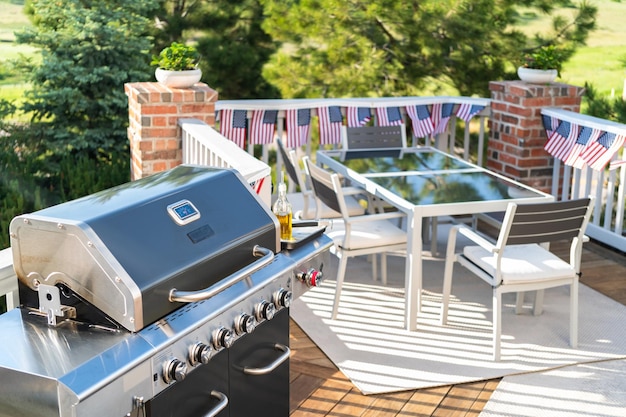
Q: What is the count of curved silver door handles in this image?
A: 2